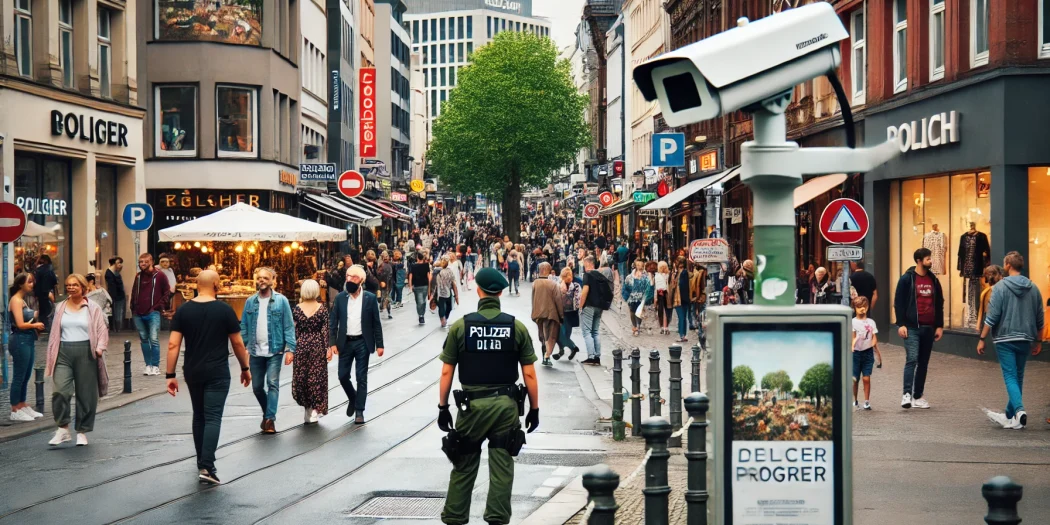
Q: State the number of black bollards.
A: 11